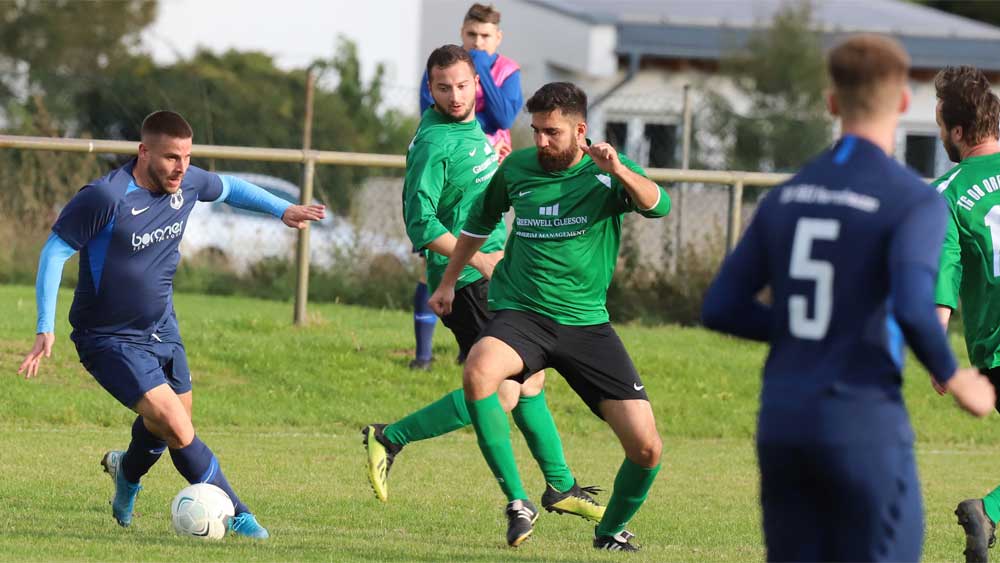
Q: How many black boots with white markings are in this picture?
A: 2